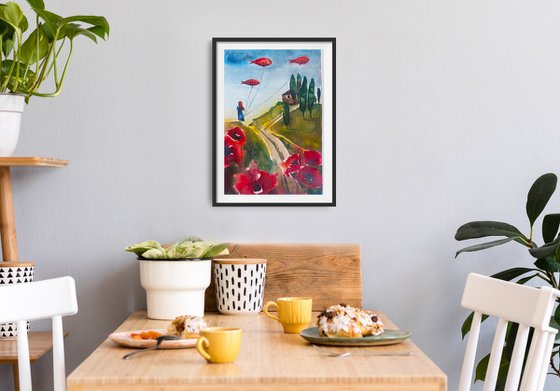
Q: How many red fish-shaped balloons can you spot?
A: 3